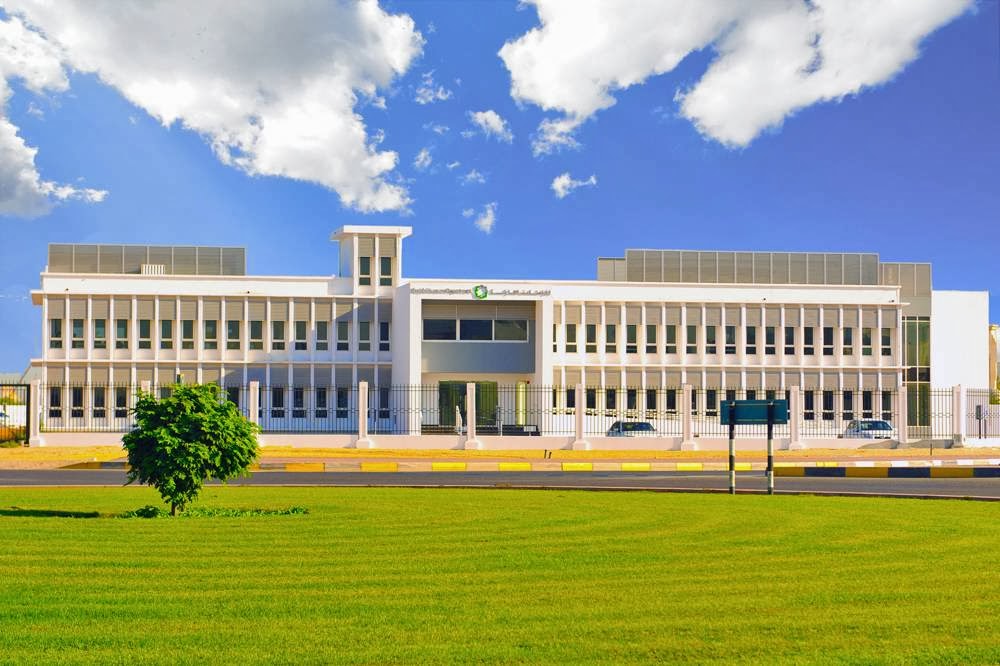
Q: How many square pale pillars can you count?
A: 10